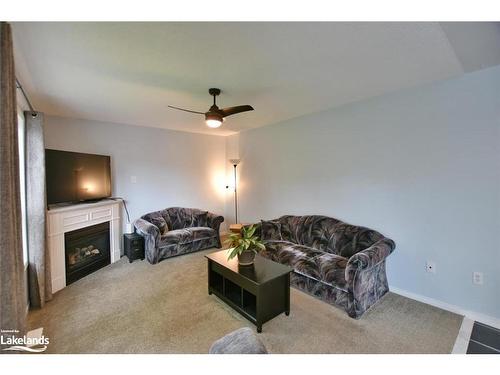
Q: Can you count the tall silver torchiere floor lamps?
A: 1